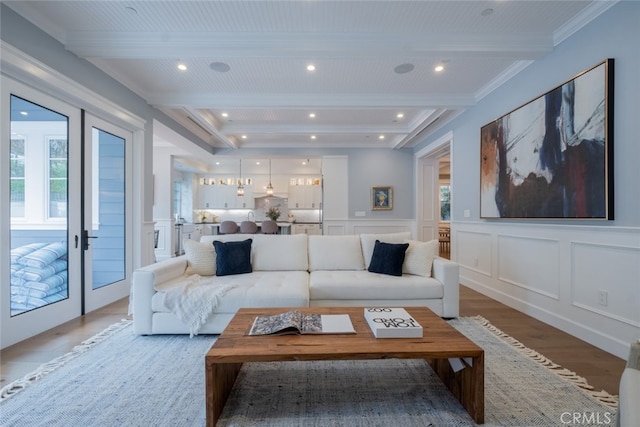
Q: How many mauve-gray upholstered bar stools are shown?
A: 3